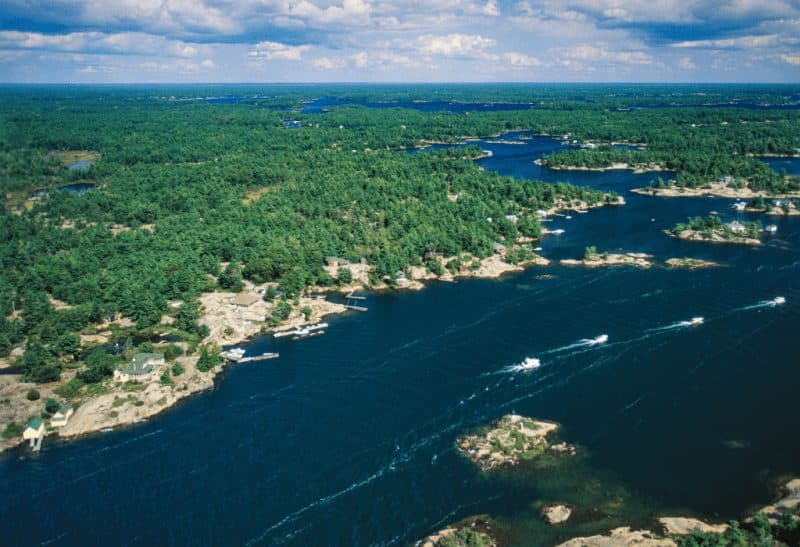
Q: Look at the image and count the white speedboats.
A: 4